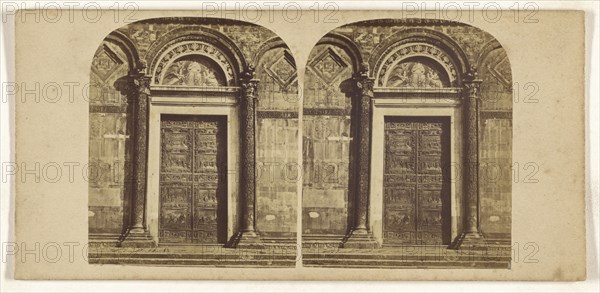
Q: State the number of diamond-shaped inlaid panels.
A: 4